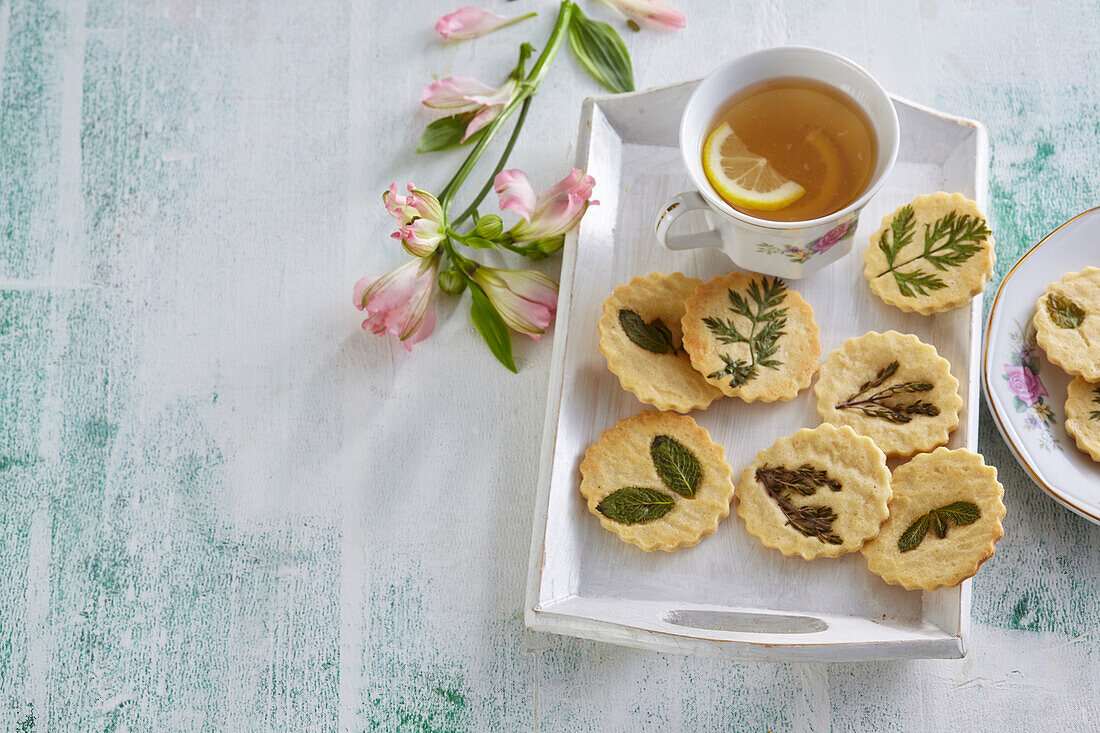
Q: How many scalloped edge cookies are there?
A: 9